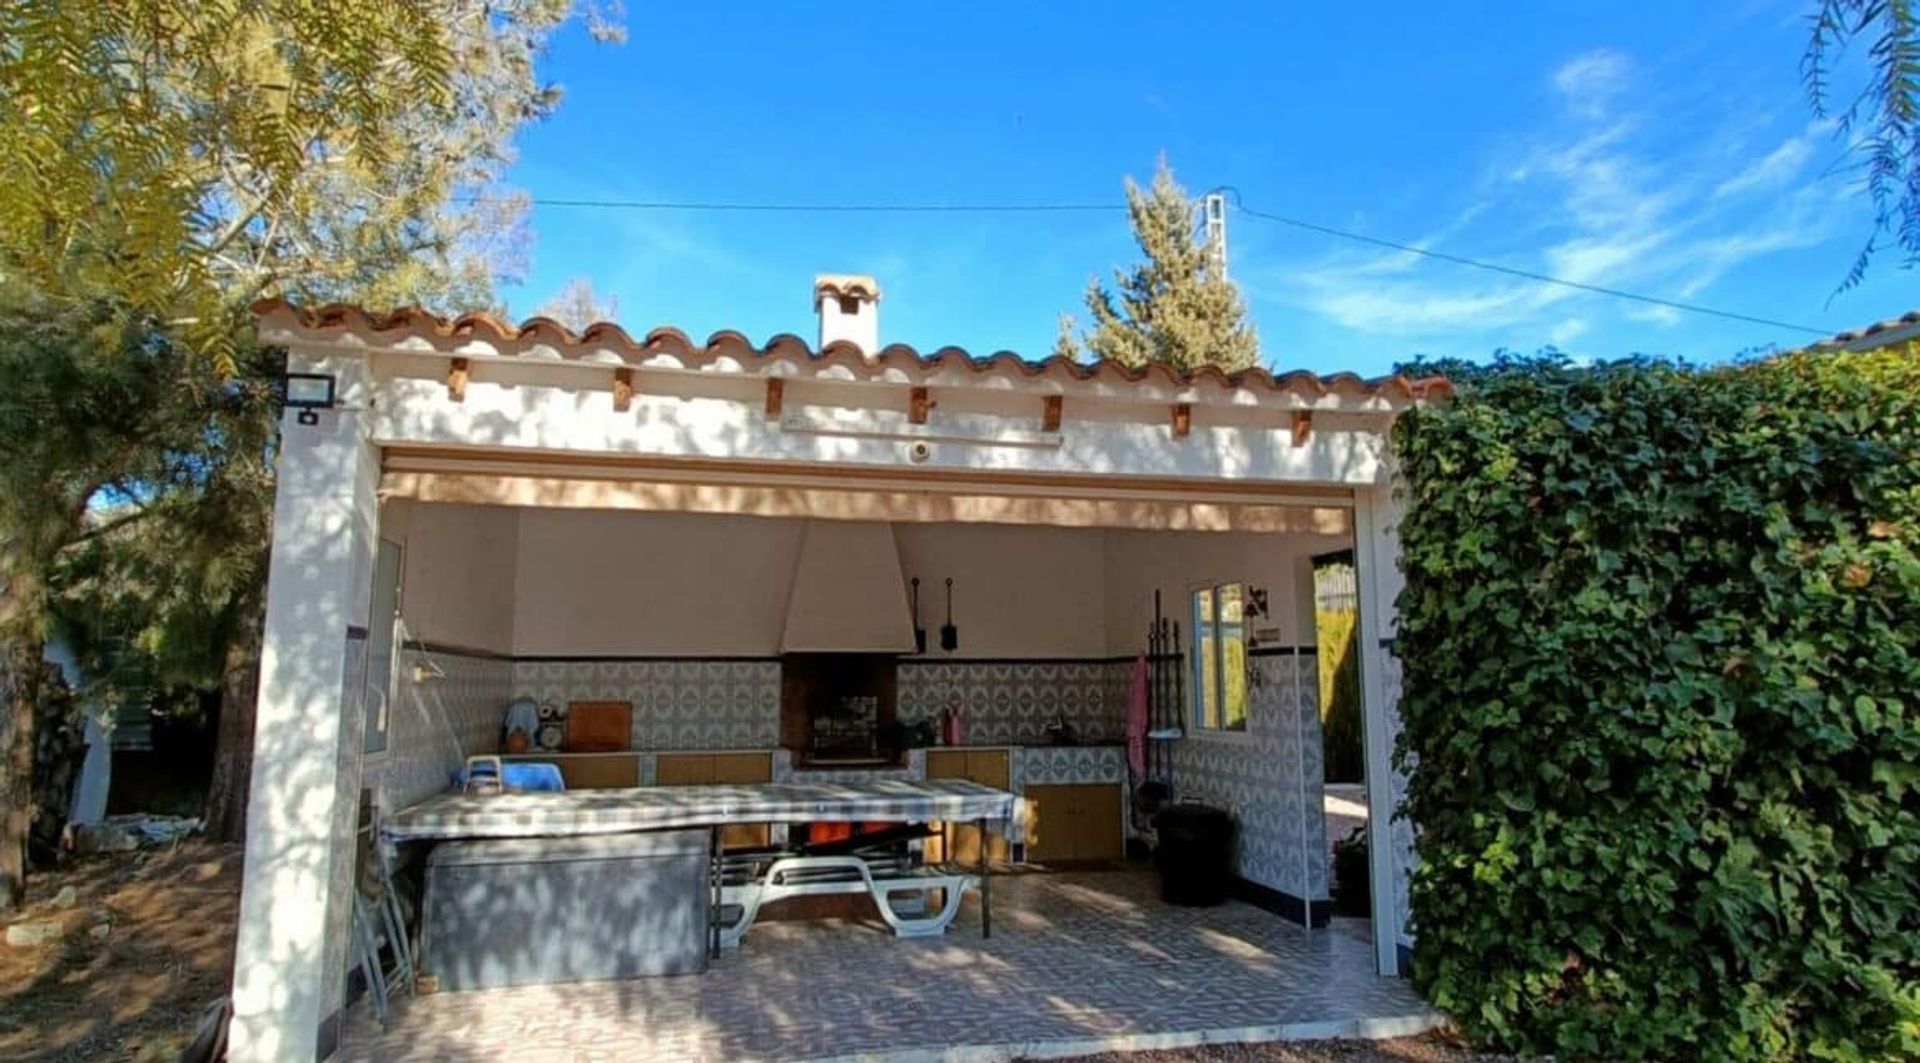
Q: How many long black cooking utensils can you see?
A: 2